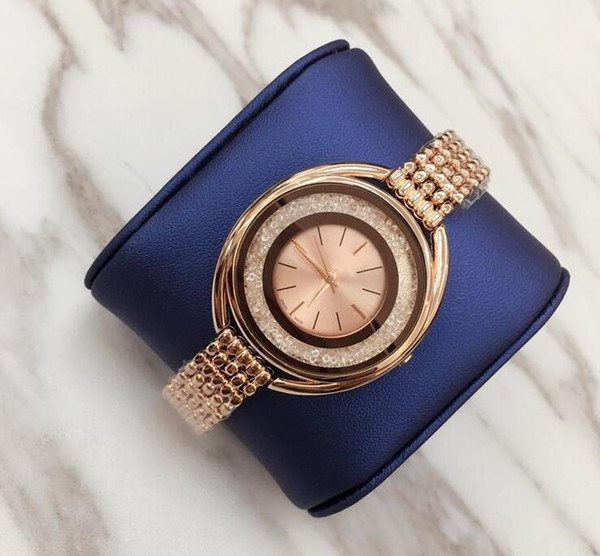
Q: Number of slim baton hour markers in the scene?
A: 12